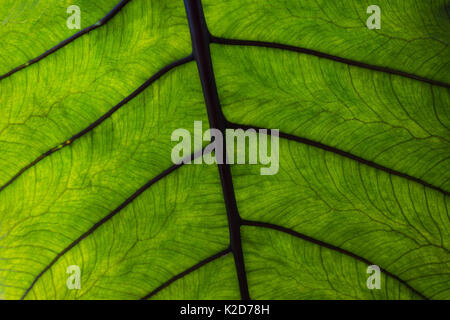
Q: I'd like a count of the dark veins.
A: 8